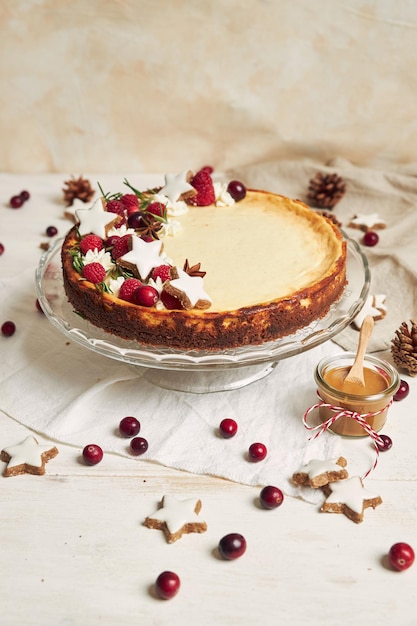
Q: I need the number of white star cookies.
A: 11